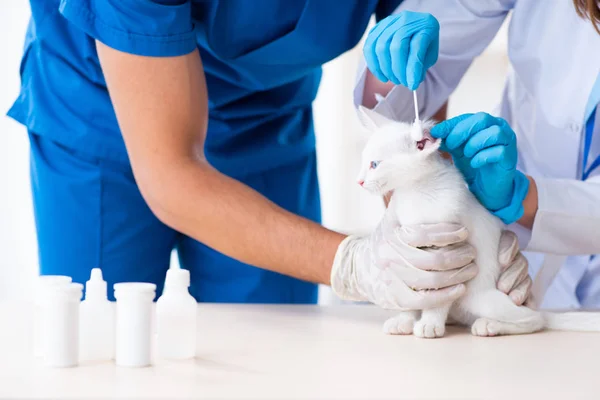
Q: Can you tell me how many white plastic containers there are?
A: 5